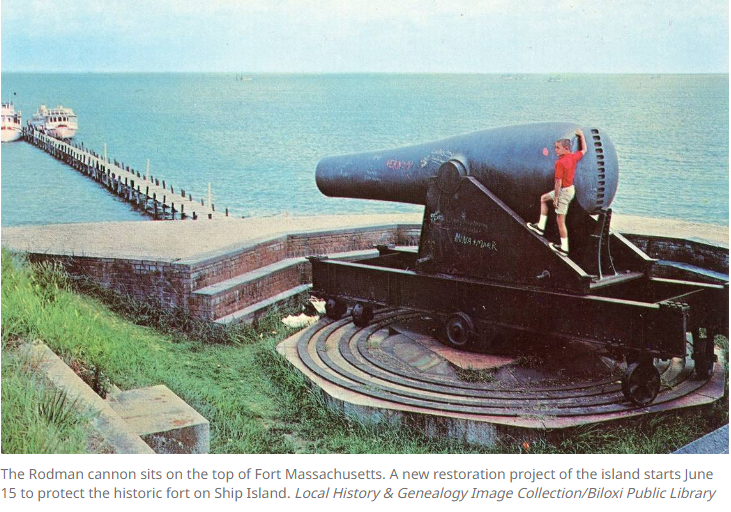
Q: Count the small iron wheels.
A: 5